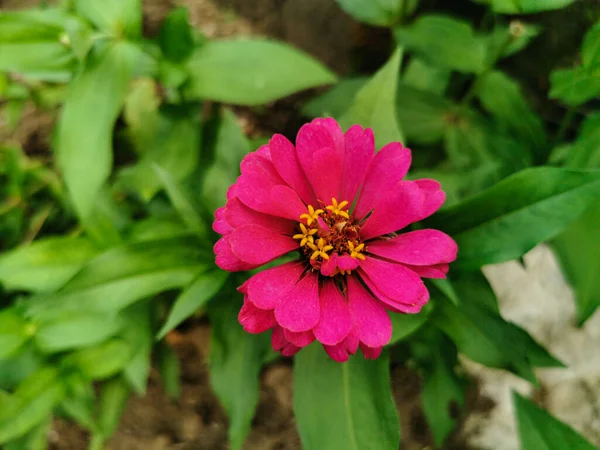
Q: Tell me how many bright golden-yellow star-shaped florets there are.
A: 5